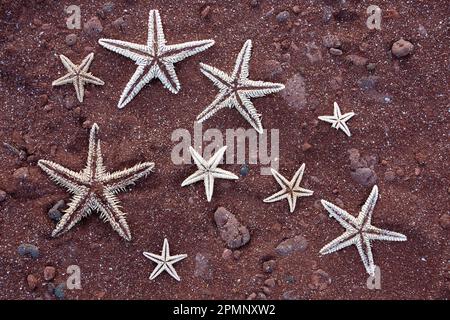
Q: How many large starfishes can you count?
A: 4